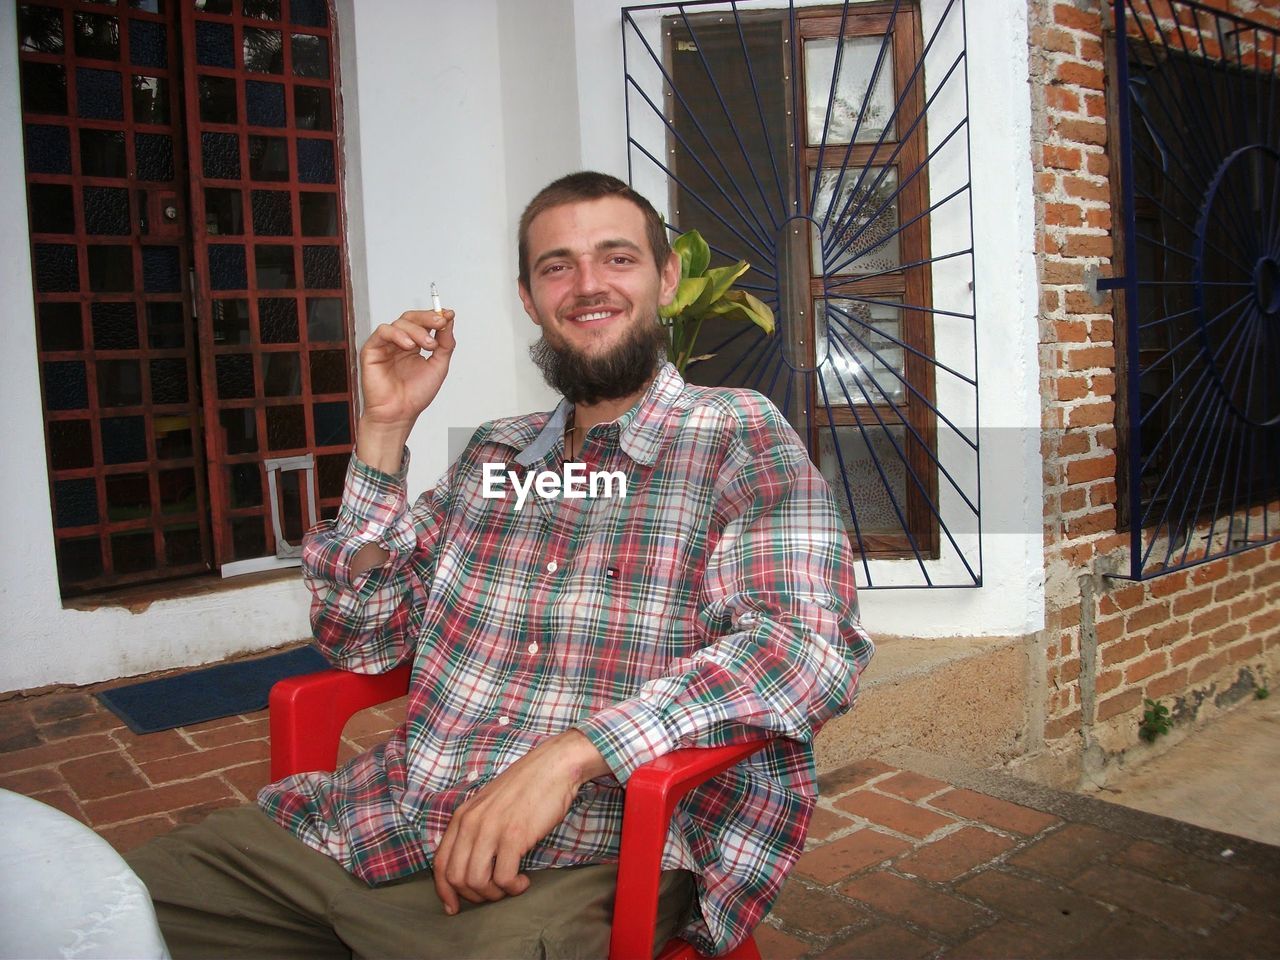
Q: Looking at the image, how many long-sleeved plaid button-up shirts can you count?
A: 1